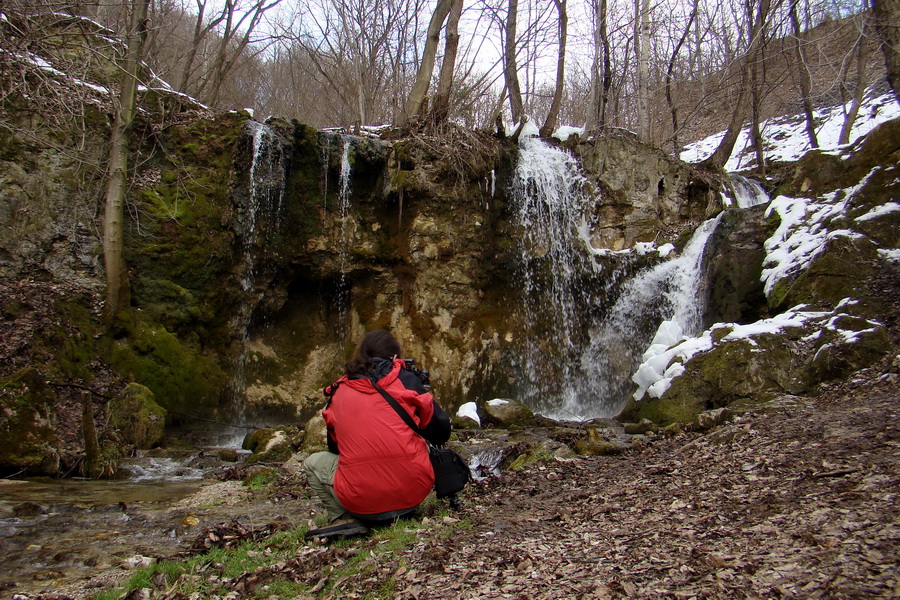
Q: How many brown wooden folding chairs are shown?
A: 0